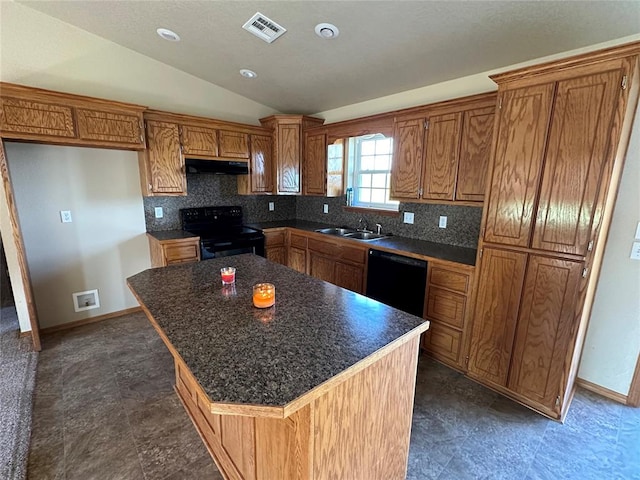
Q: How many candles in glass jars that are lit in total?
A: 2